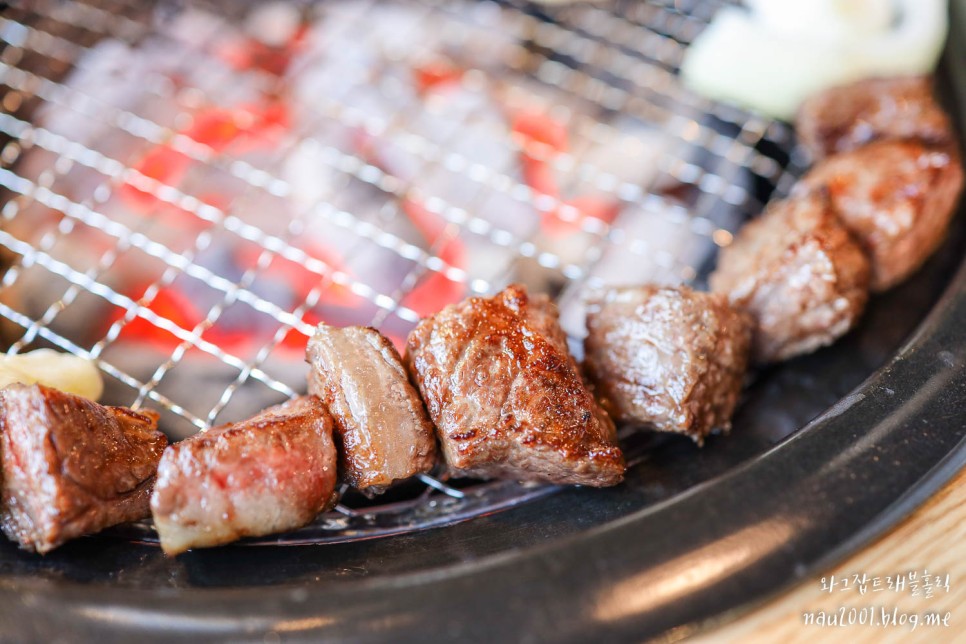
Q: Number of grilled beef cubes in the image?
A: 8